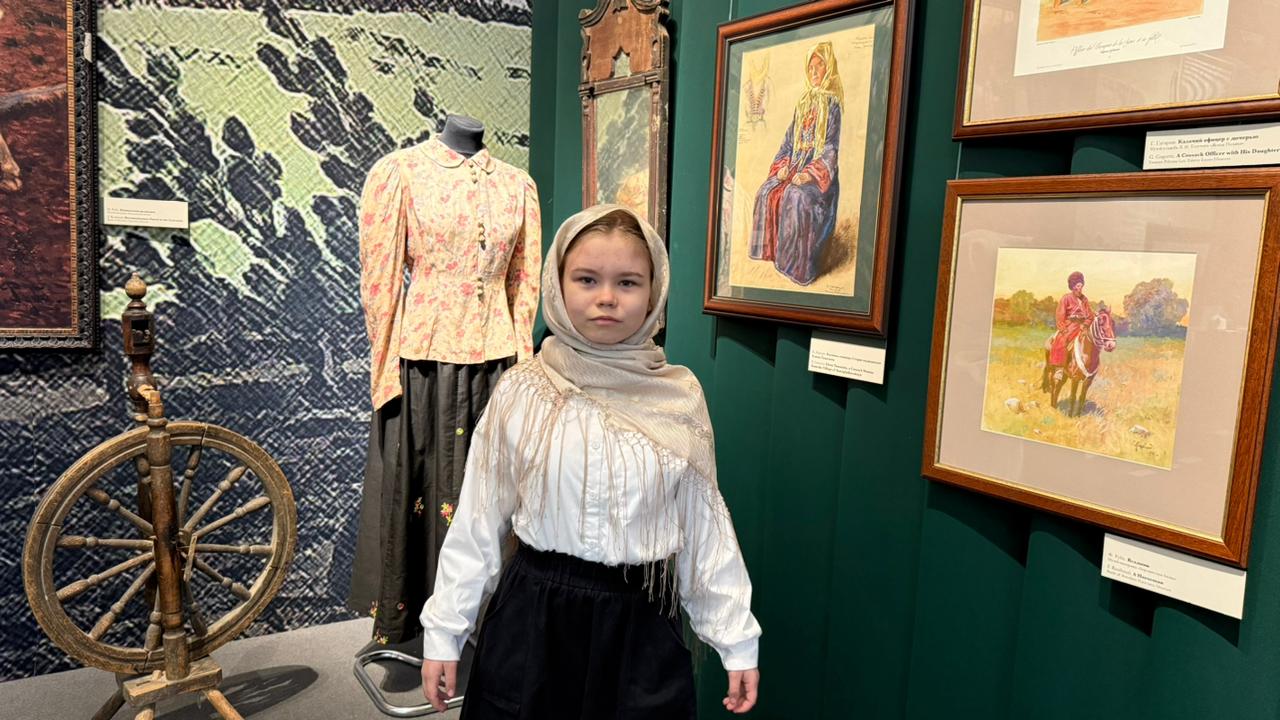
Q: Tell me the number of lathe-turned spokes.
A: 12